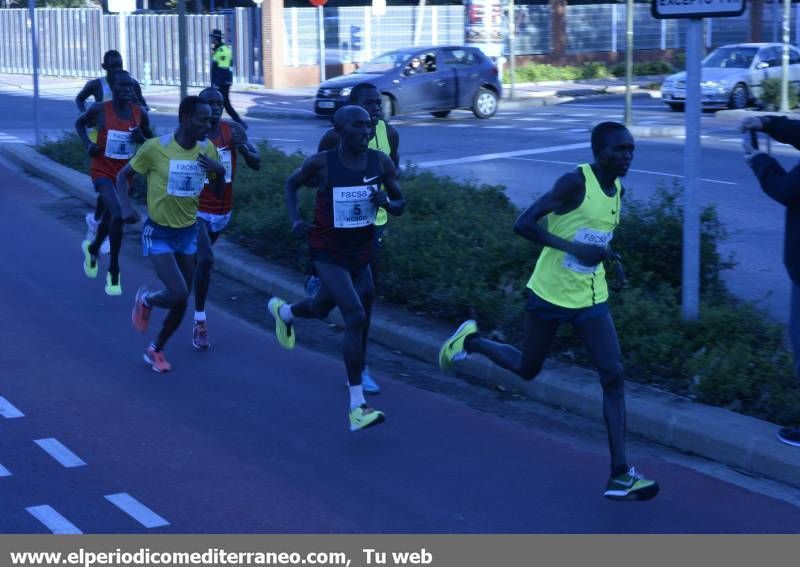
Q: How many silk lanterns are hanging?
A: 0